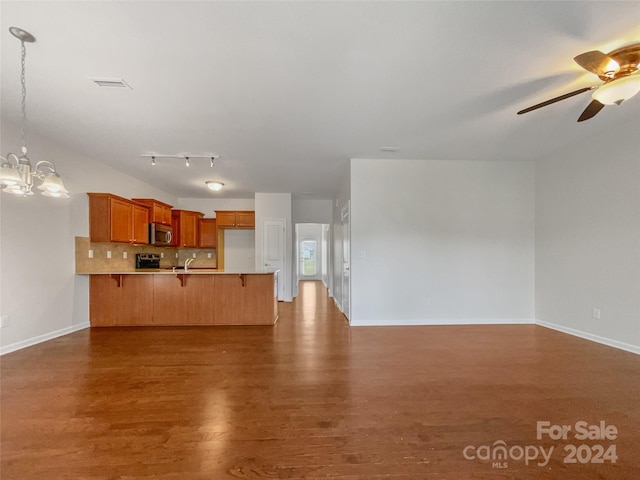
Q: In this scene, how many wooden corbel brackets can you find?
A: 3